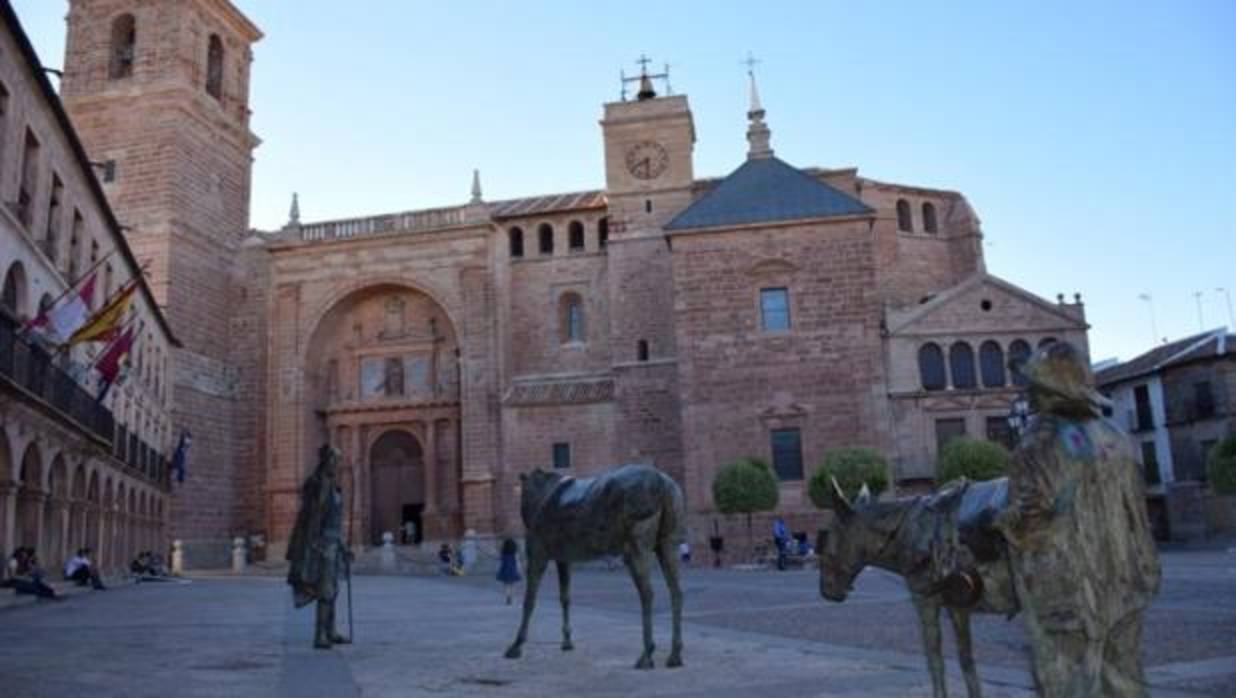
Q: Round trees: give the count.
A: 4